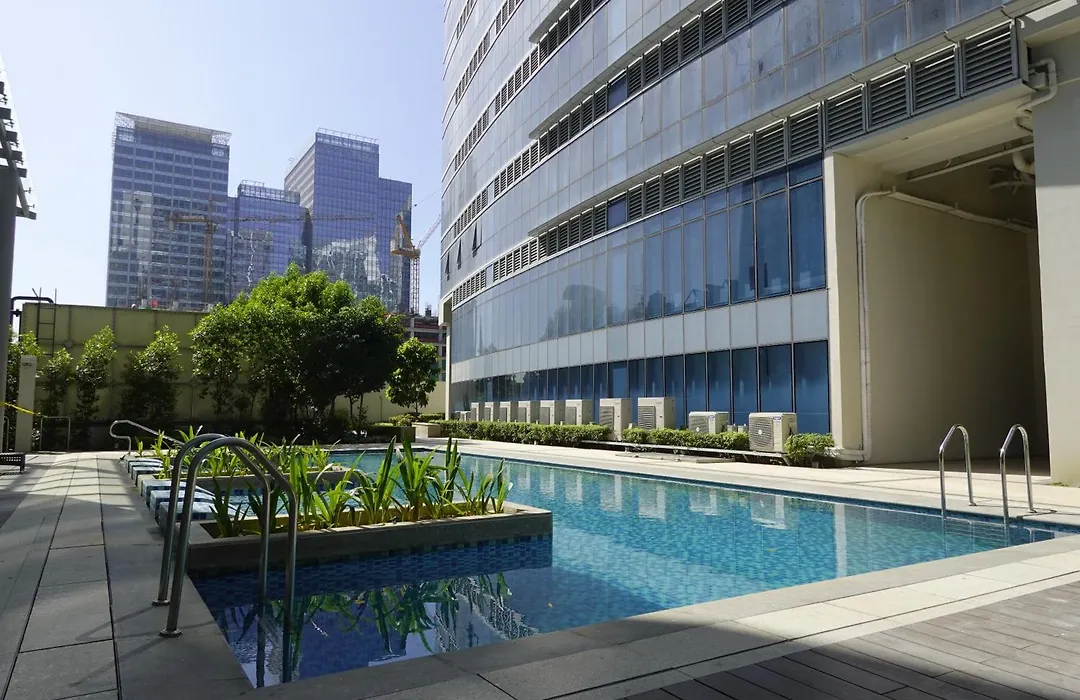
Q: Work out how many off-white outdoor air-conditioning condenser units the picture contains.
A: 11